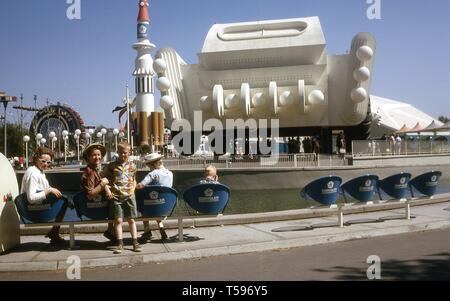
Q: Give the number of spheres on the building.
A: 11